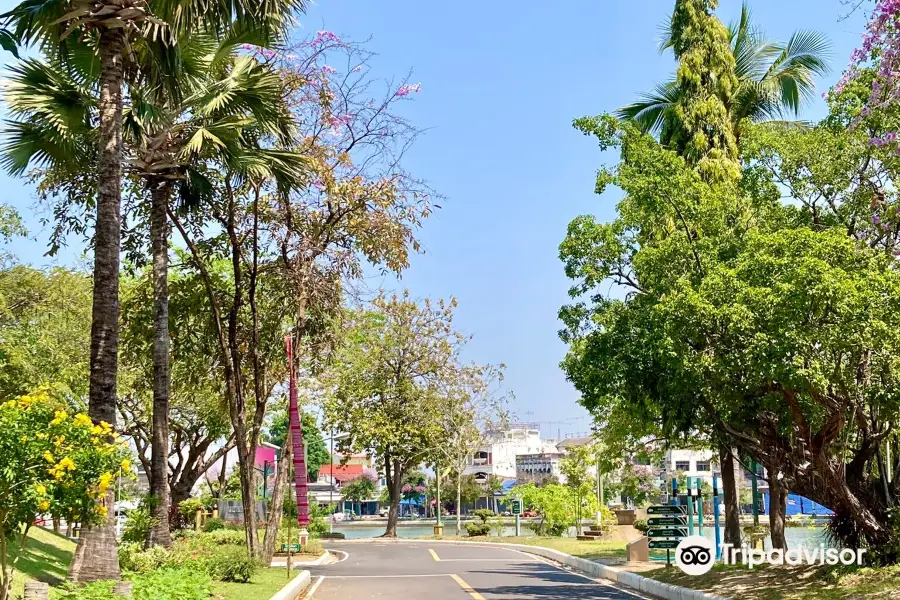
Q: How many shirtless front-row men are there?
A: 0